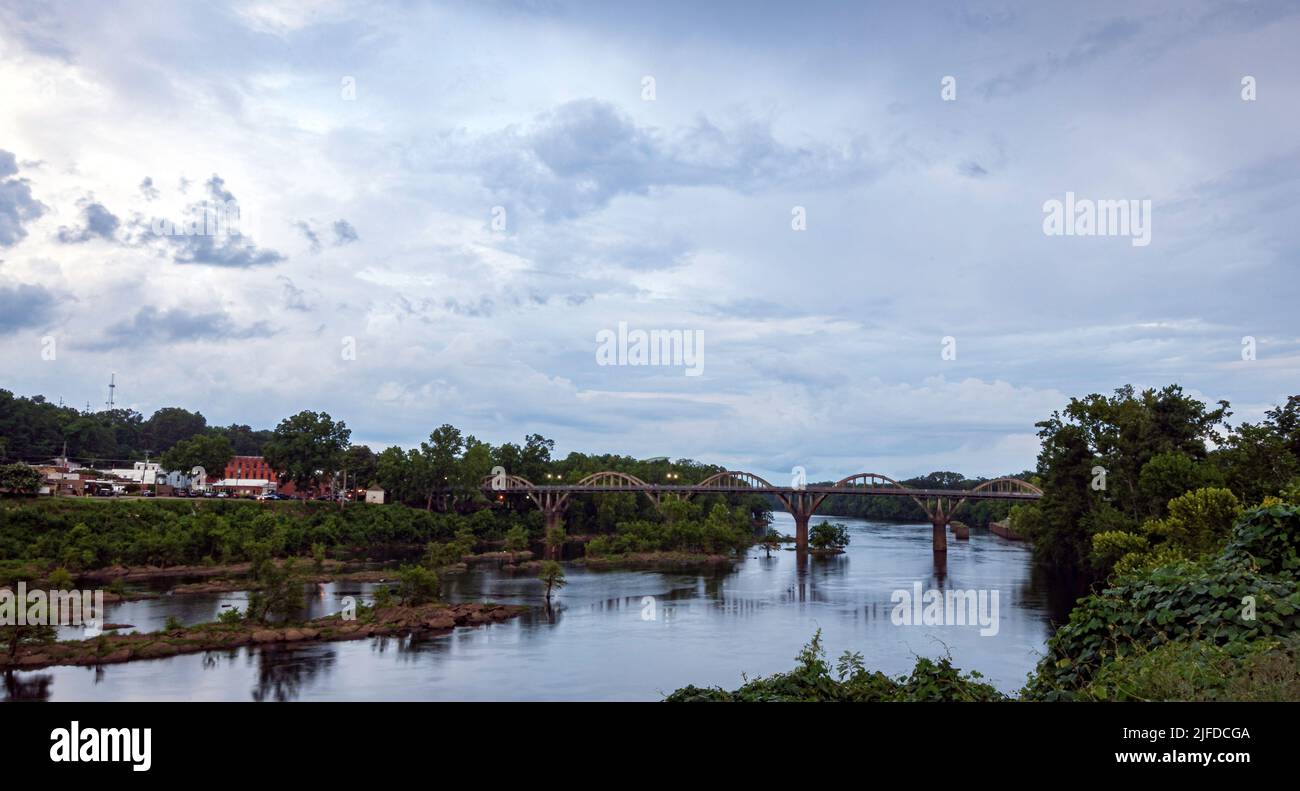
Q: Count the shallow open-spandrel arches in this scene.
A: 5